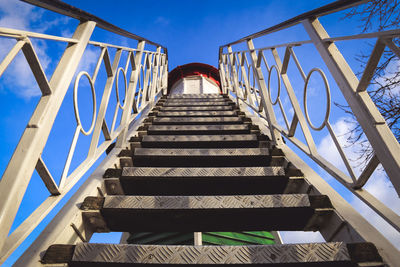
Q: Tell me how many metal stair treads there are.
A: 12